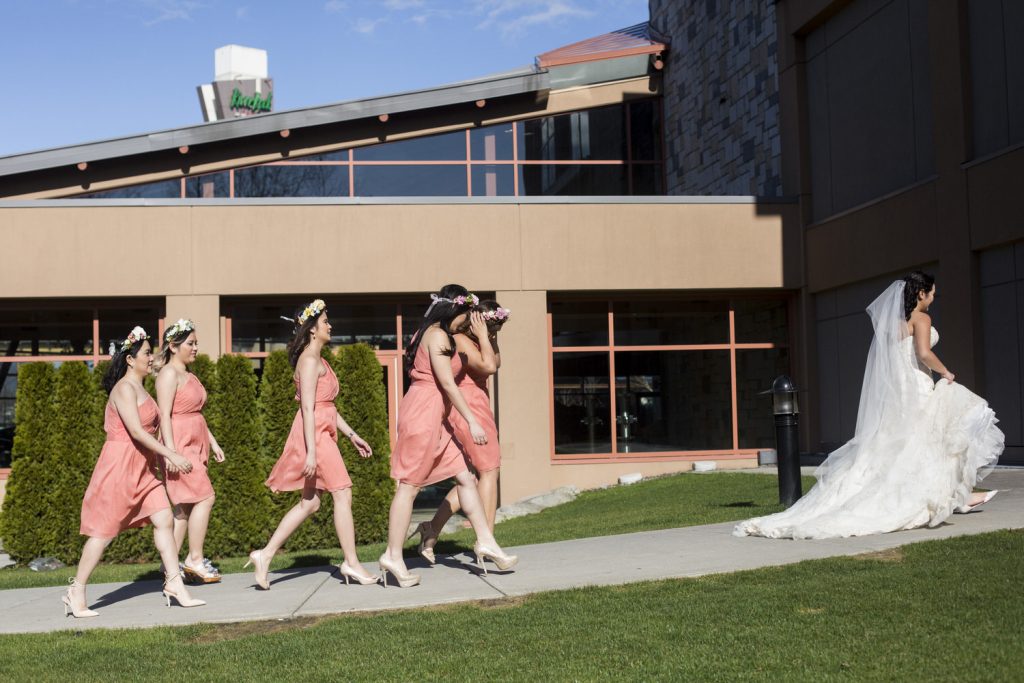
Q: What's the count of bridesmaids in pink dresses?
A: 5